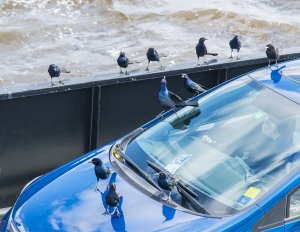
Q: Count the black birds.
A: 11